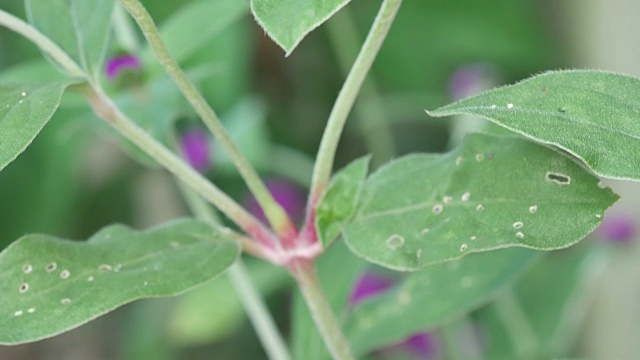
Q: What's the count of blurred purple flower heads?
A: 7